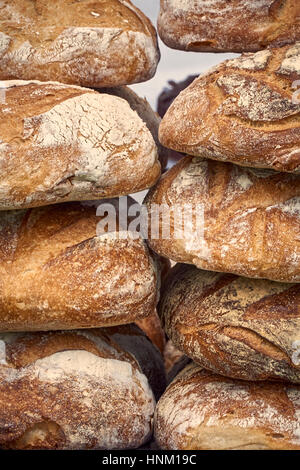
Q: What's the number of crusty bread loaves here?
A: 9